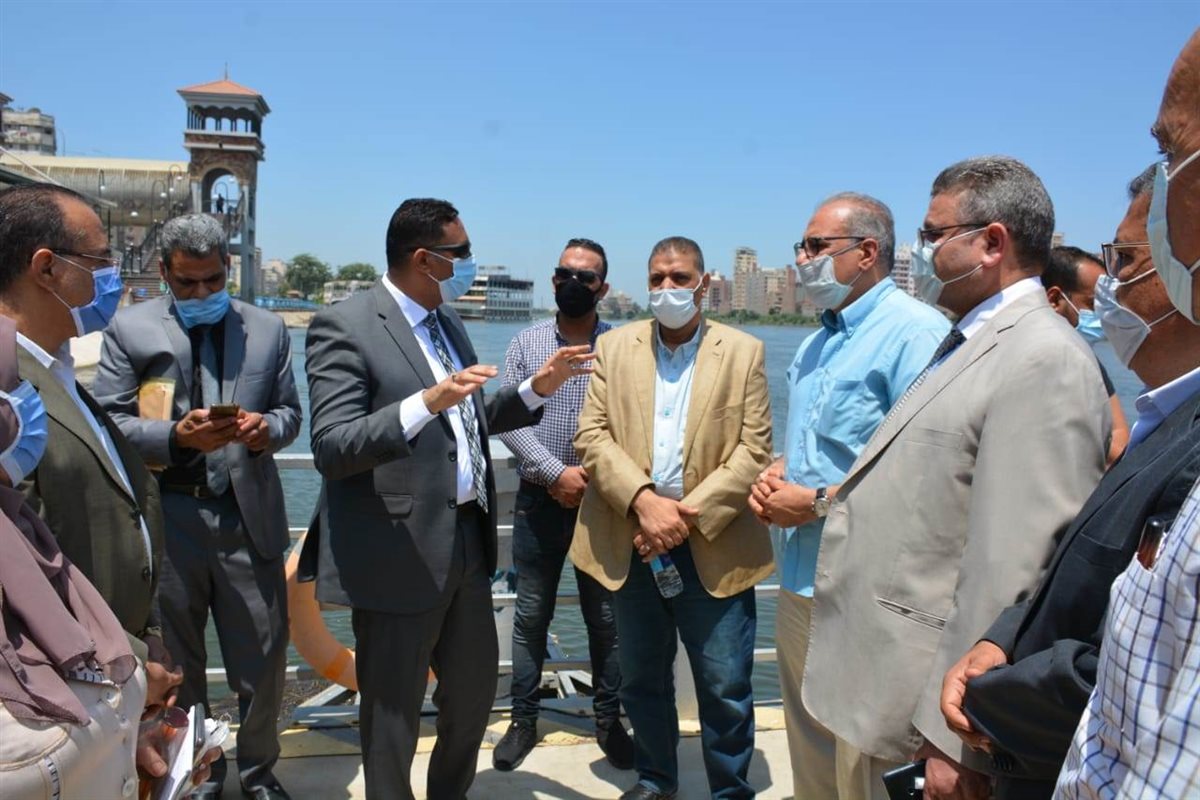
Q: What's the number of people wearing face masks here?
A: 11